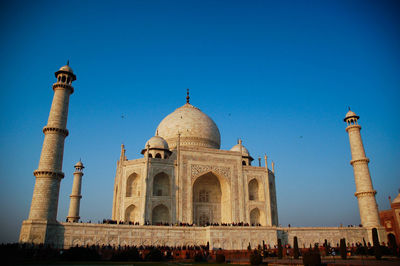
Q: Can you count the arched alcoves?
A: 7